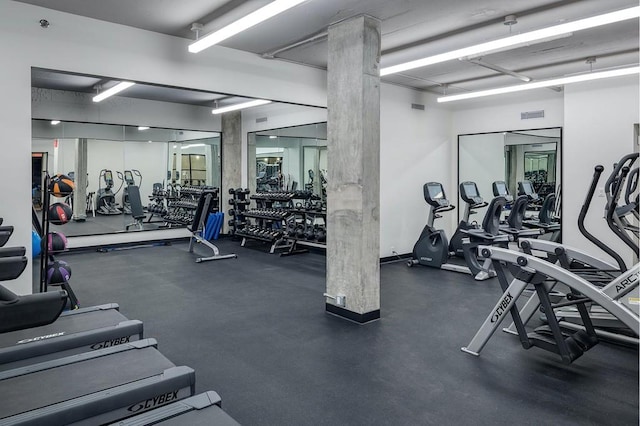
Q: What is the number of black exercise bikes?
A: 2